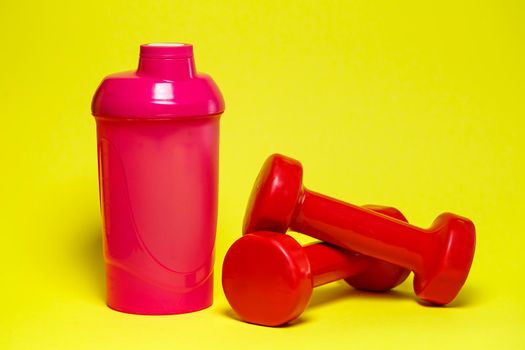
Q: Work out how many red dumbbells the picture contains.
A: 2